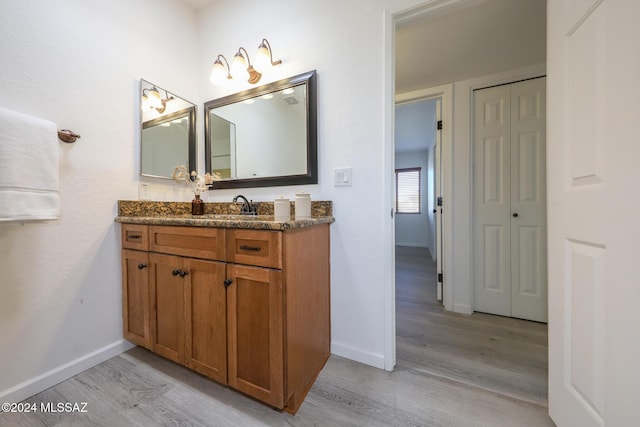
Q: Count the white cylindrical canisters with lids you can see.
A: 2